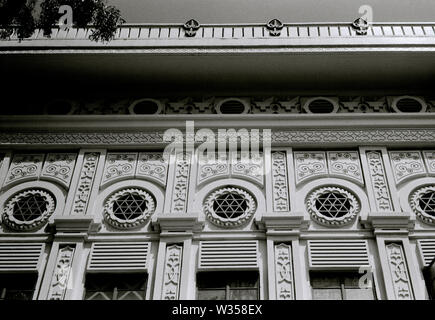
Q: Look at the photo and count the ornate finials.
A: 3